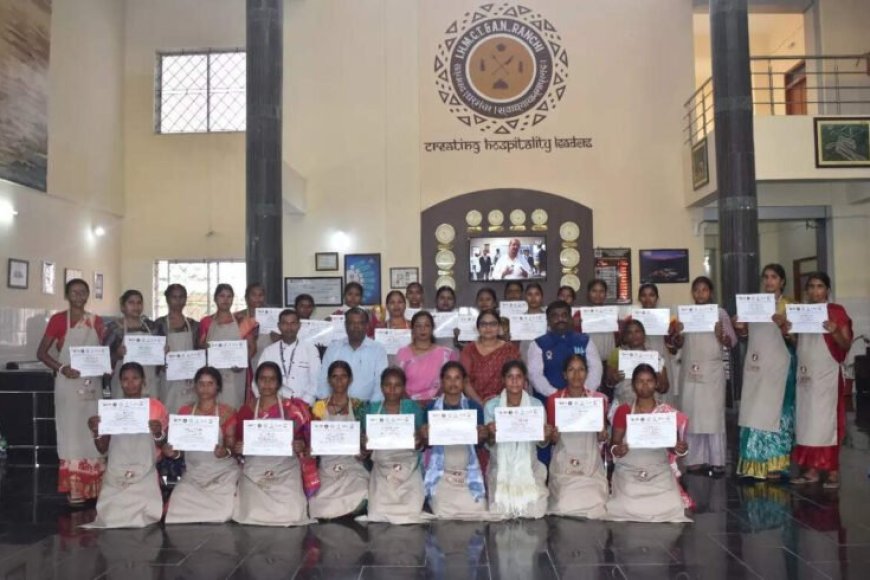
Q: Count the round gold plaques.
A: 10